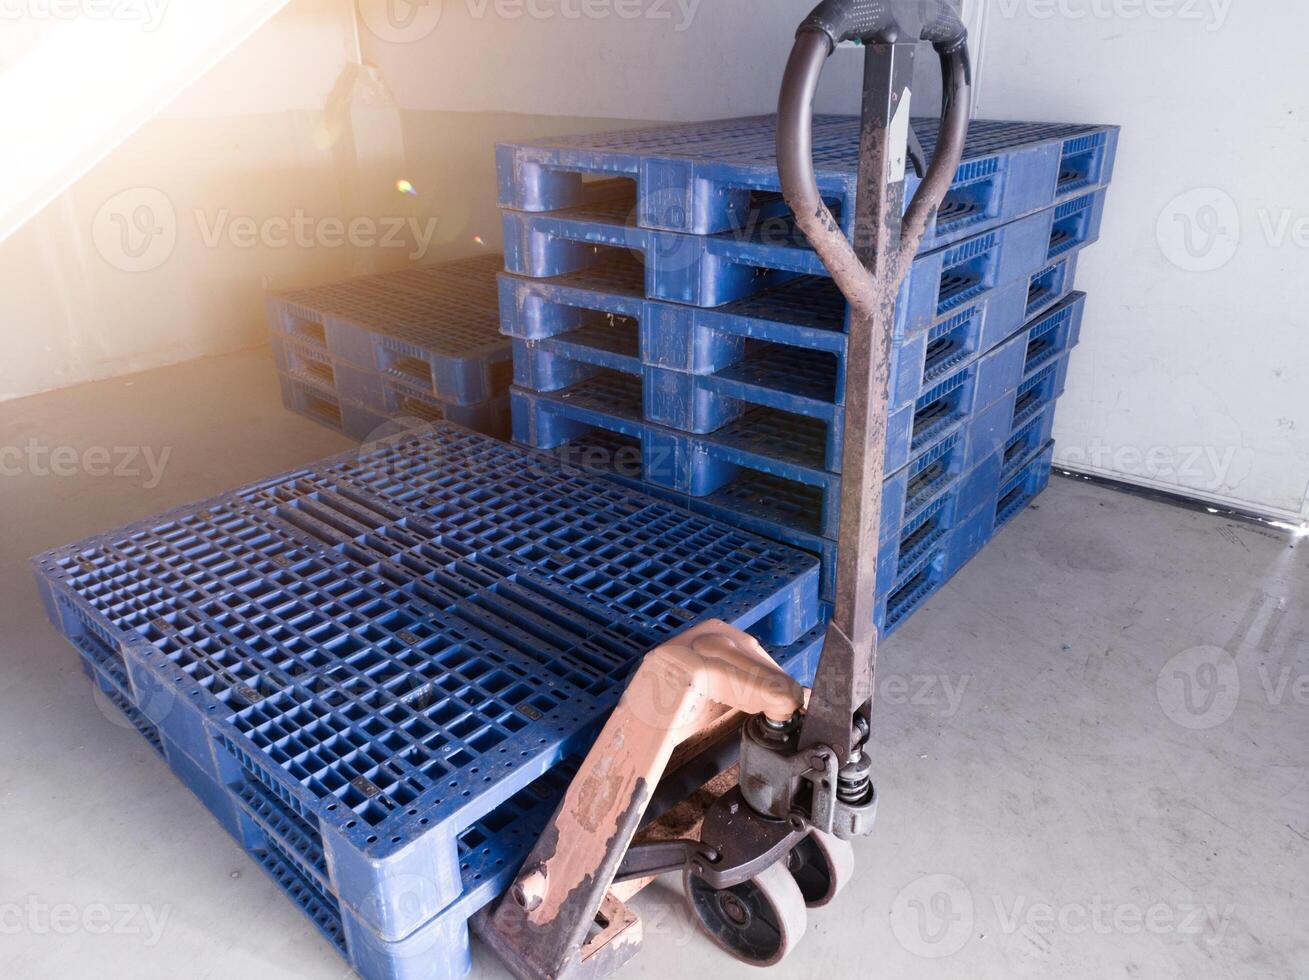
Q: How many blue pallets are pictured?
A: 12